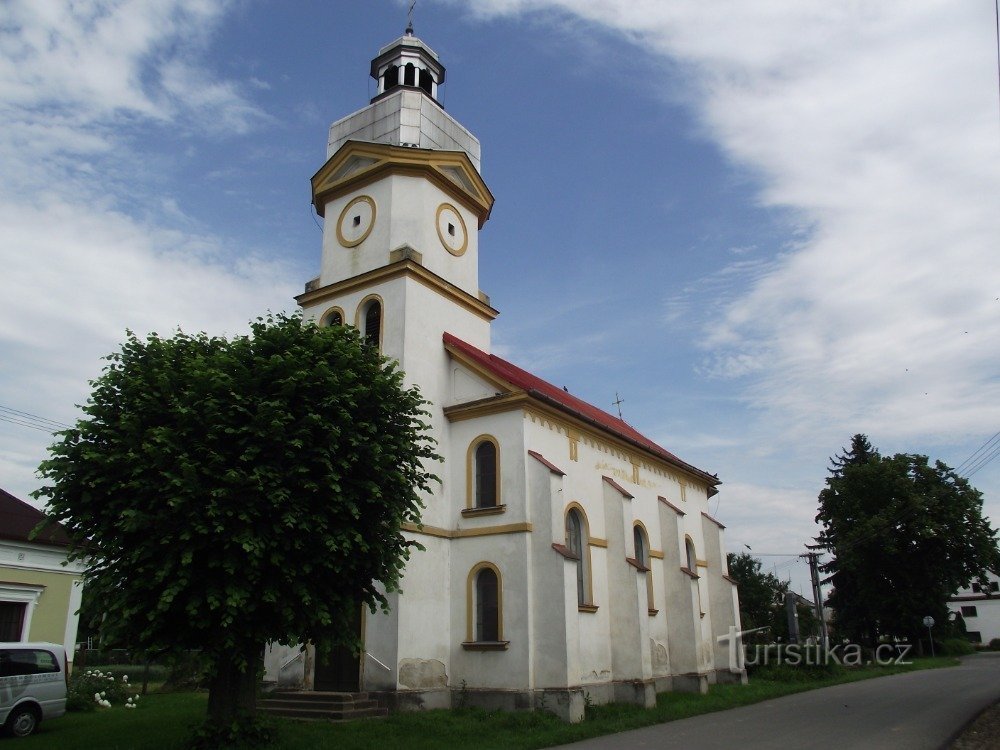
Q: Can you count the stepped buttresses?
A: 4